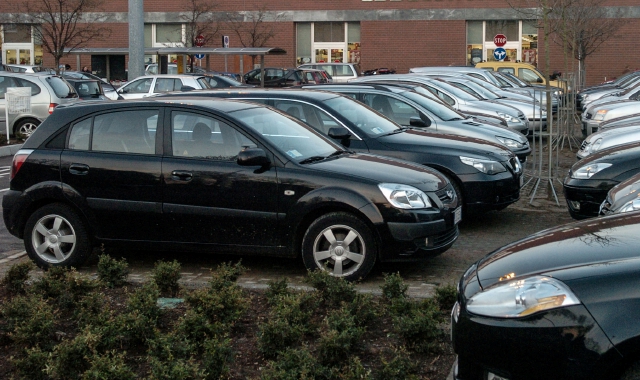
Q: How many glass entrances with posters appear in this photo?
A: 2